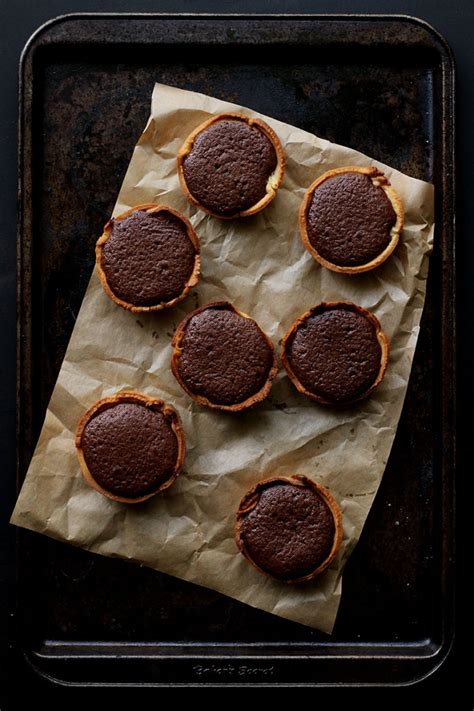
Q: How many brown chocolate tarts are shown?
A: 7